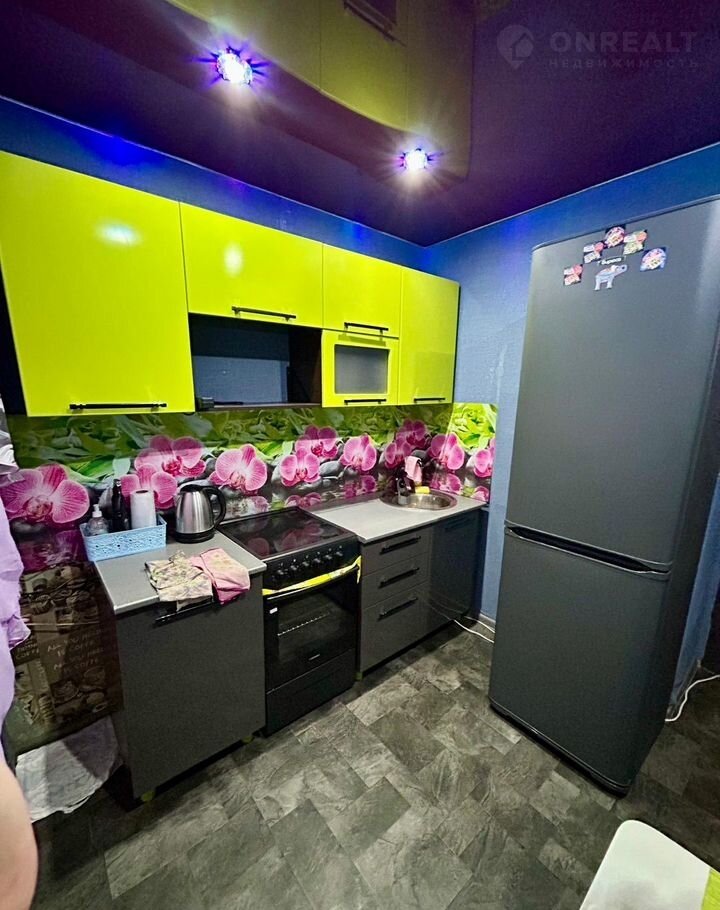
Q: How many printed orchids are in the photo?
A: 11